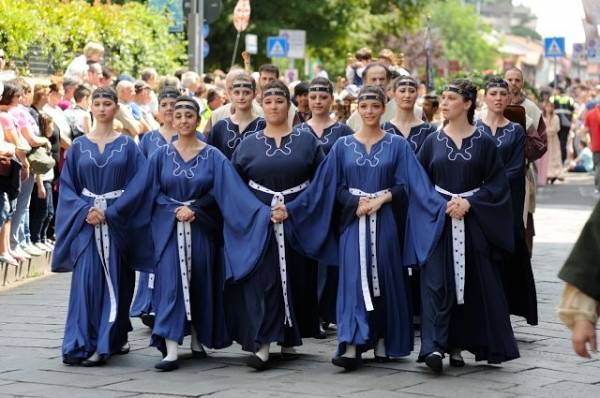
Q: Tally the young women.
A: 10